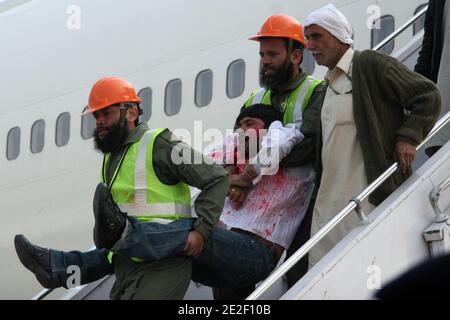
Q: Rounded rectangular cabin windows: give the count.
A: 11